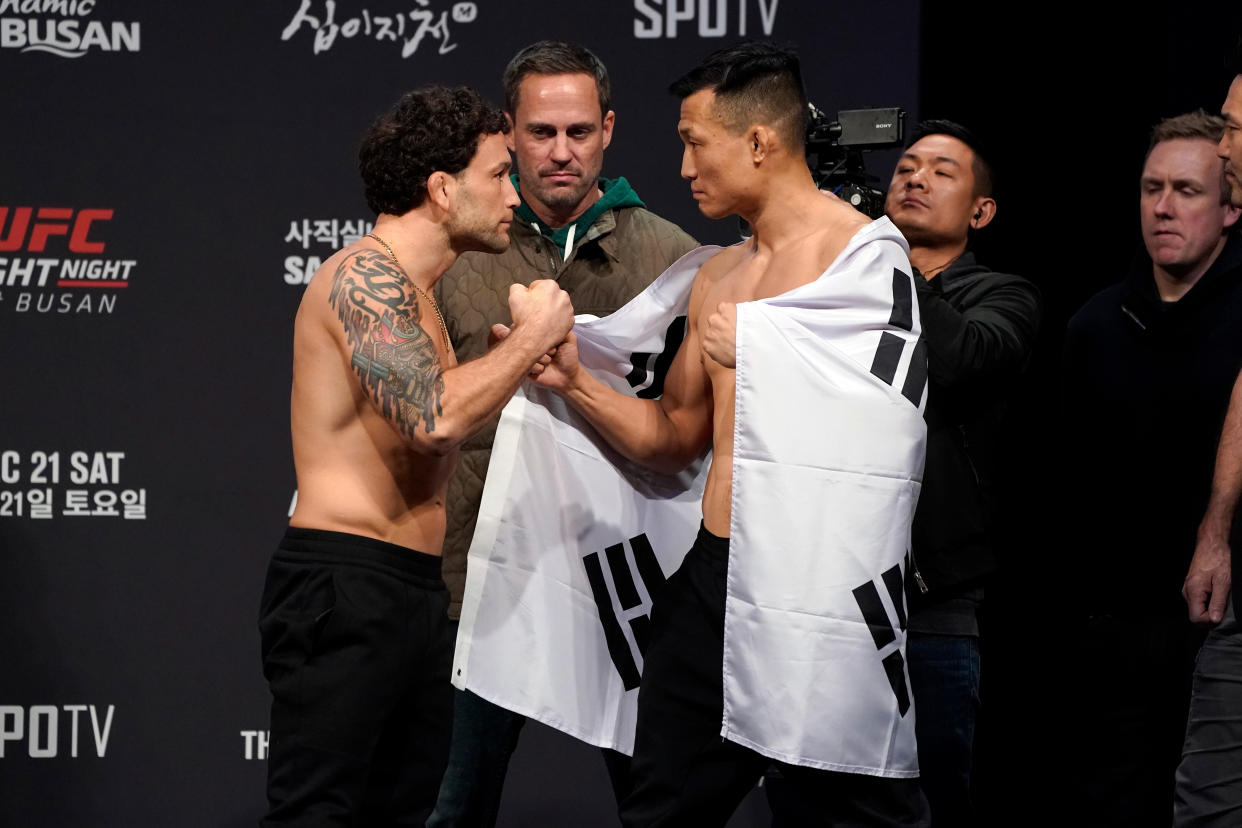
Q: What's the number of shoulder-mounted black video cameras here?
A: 1